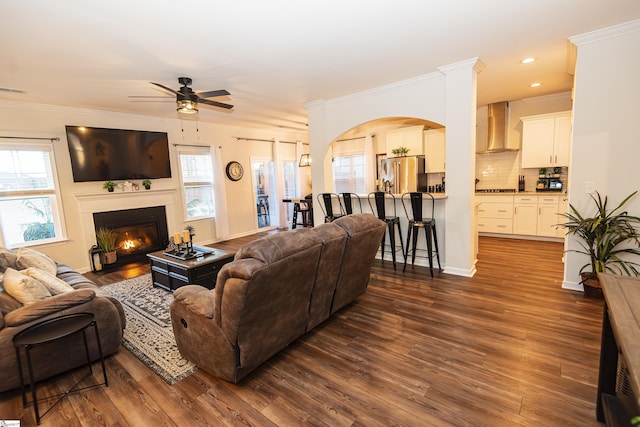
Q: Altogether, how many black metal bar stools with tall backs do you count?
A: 4